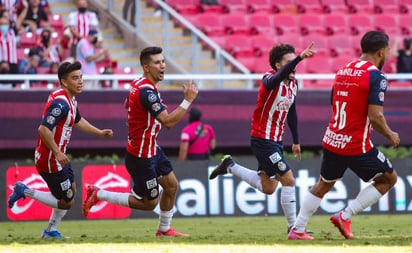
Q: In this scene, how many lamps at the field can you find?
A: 0